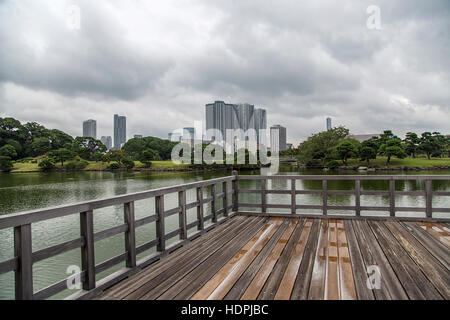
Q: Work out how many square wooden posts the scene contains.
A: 15